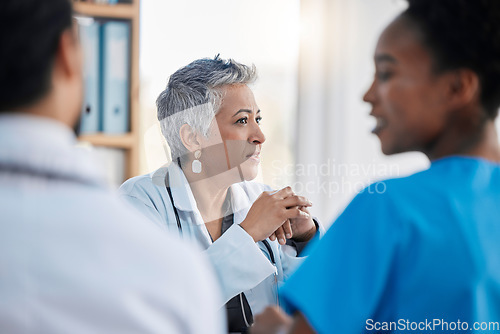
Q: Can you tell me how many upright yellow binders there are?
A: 0